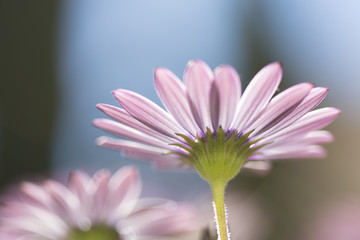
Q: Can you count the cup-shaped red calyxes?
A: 0